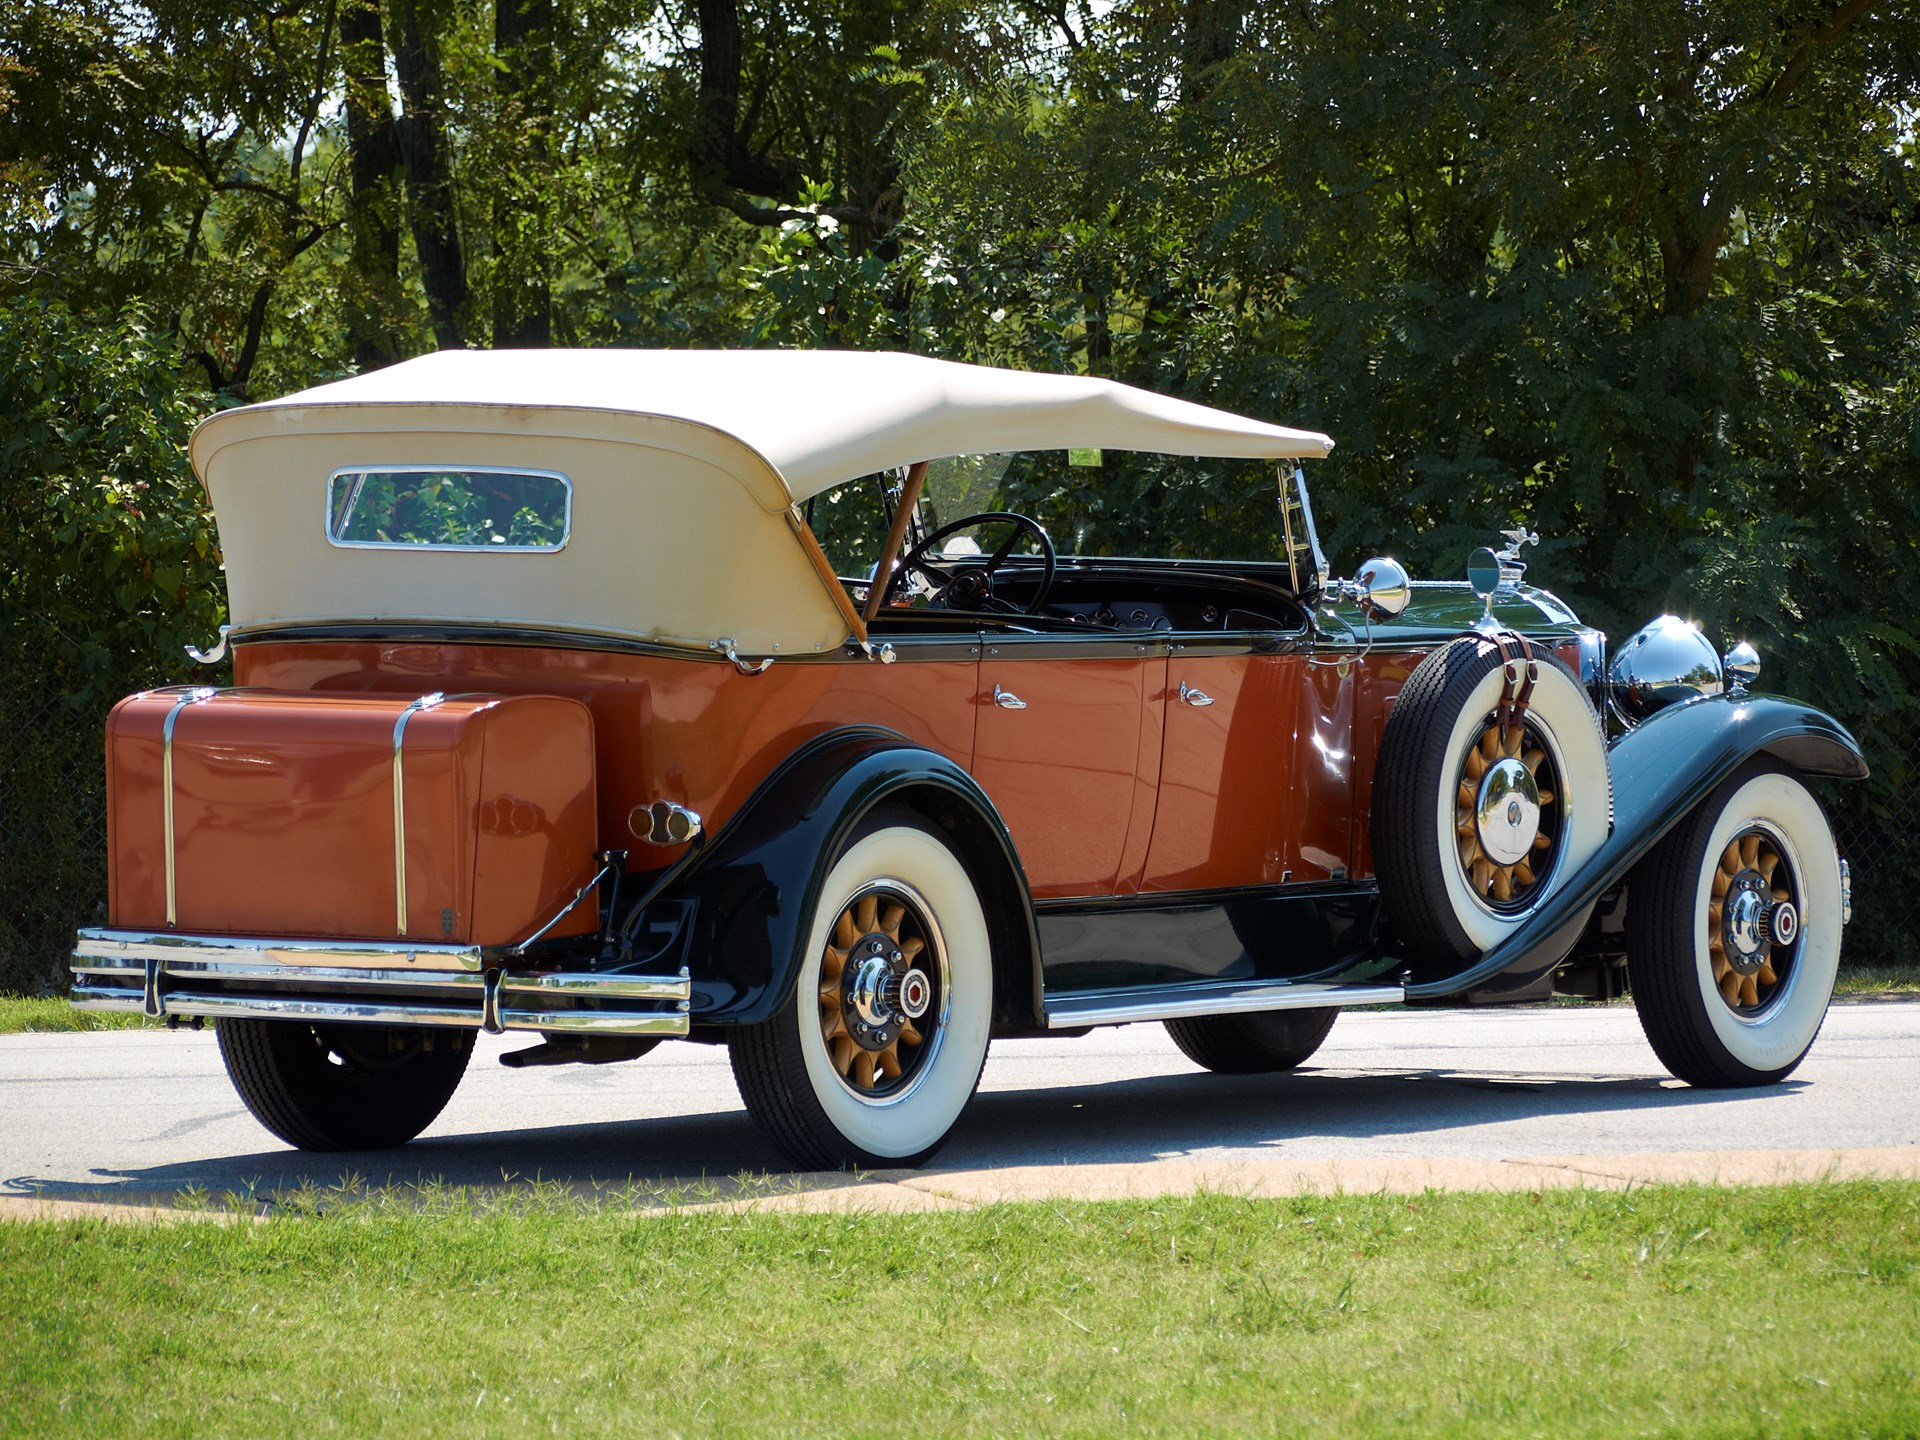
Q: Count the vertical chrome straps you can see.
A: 2